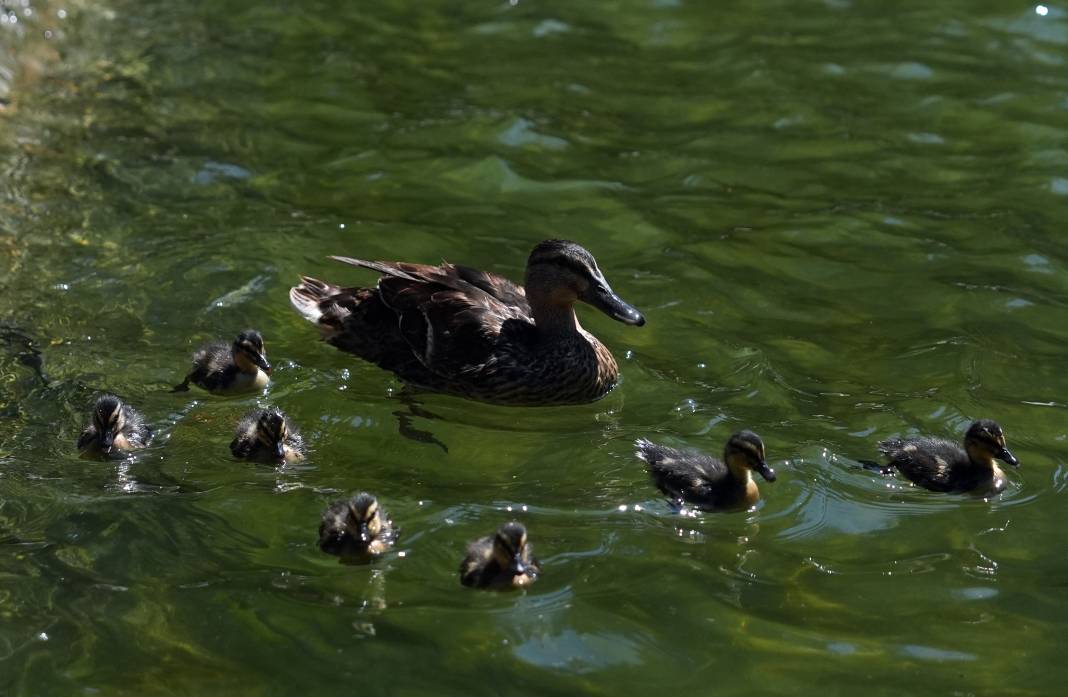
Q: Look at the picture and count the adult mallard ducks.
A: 1